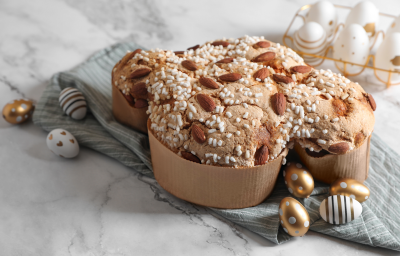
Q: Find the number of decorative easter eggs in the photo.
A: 13